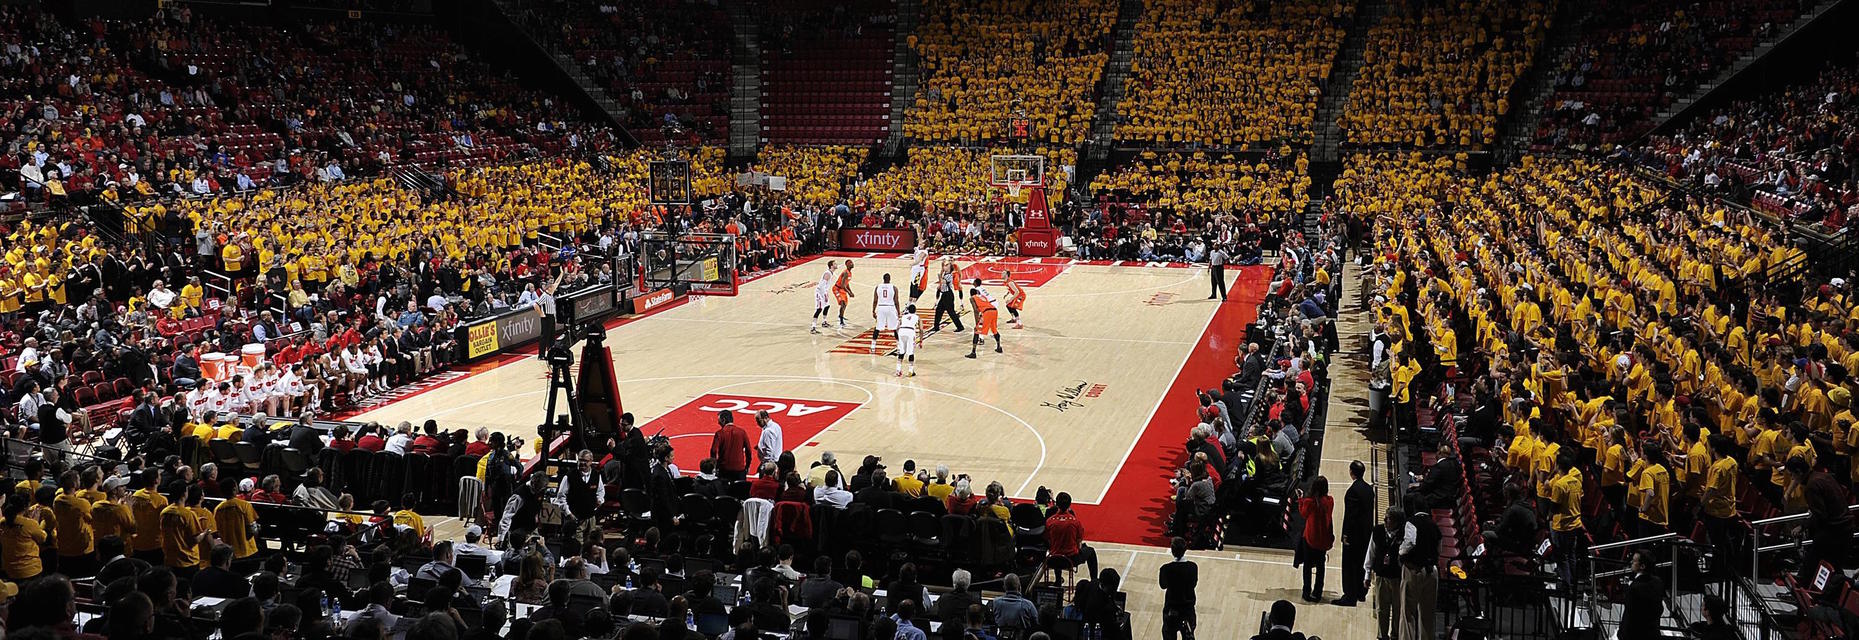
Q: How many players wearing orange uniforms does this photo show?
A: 5